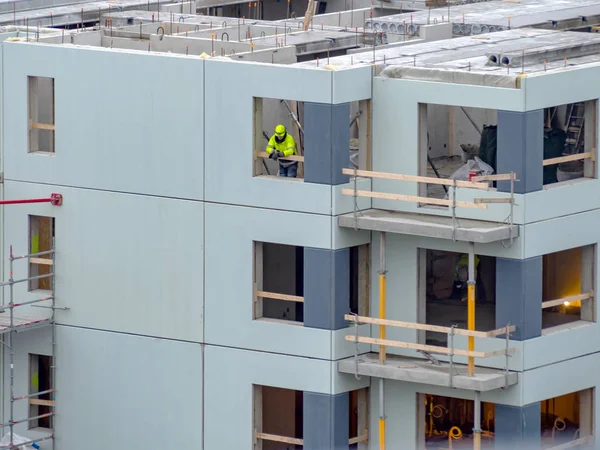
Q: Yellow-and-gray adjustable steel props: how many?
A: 4